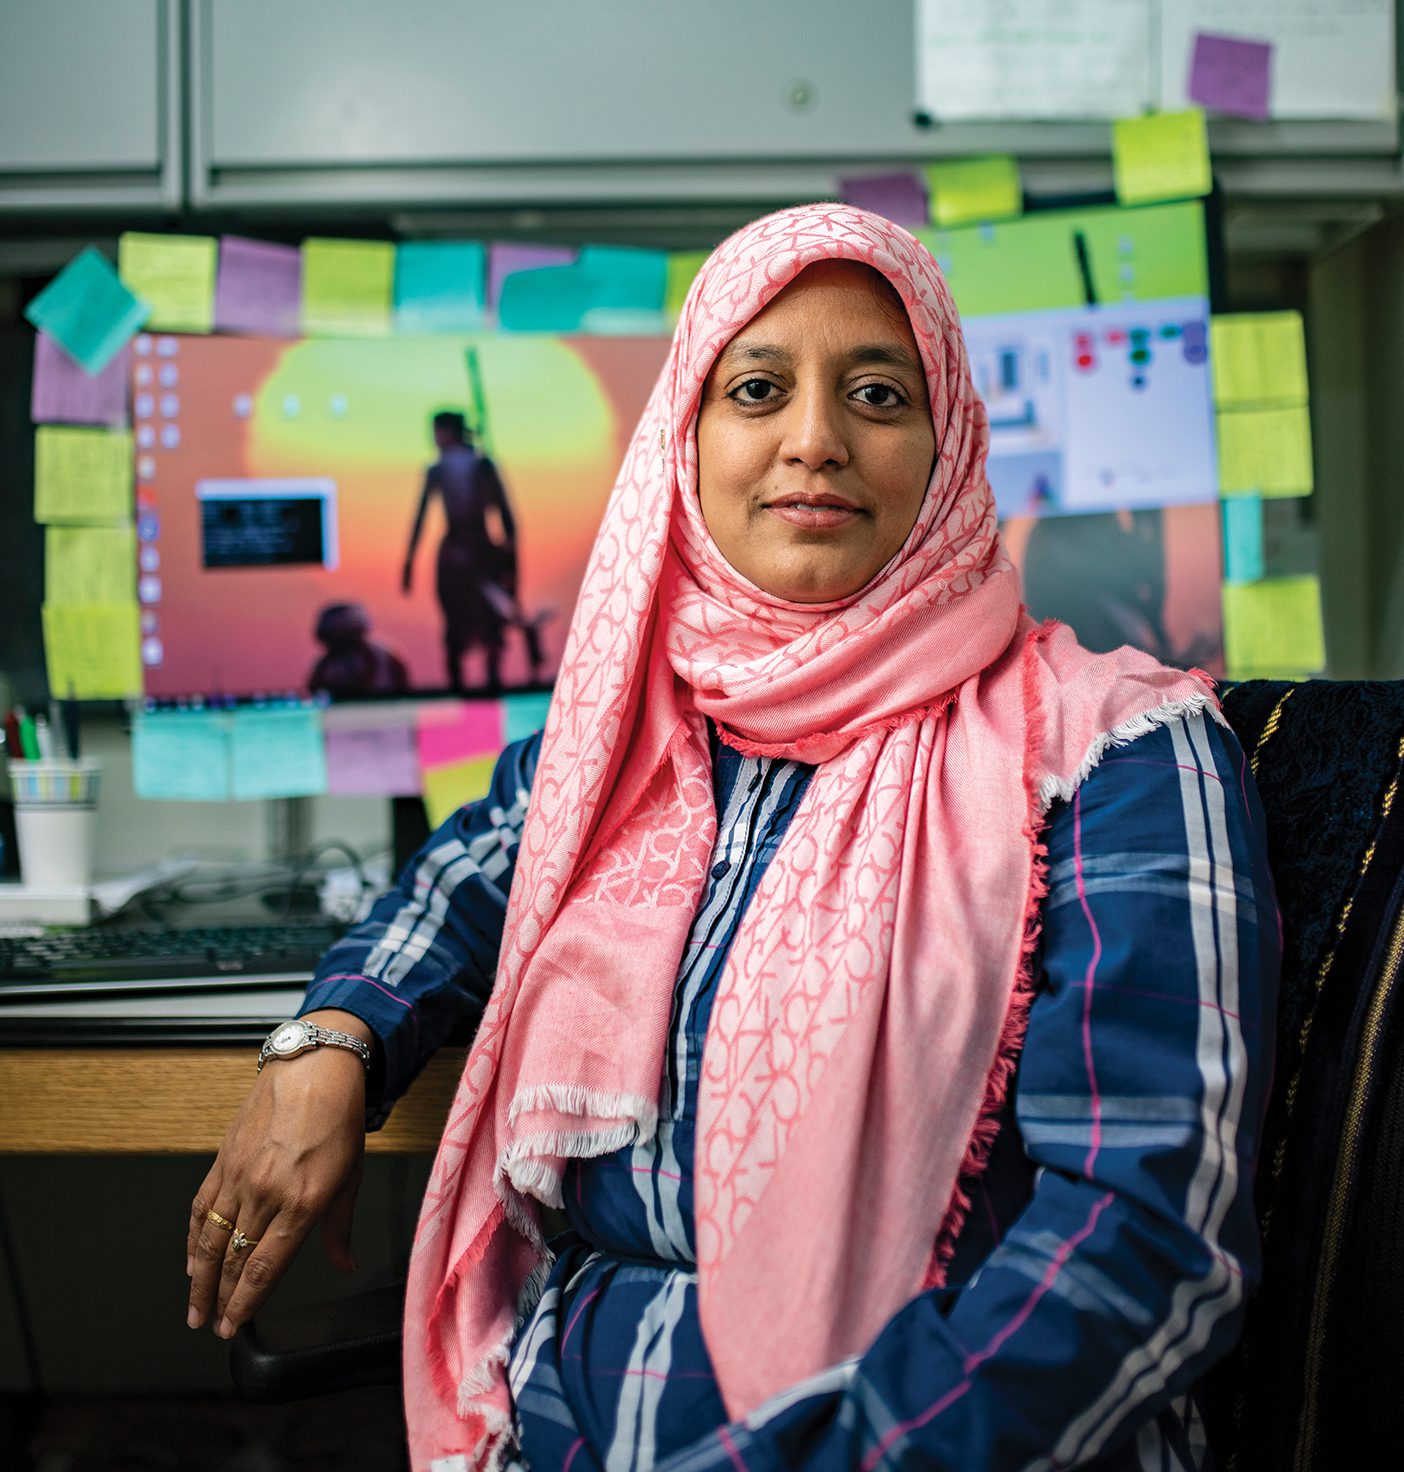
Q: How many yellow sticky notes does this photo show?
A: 12